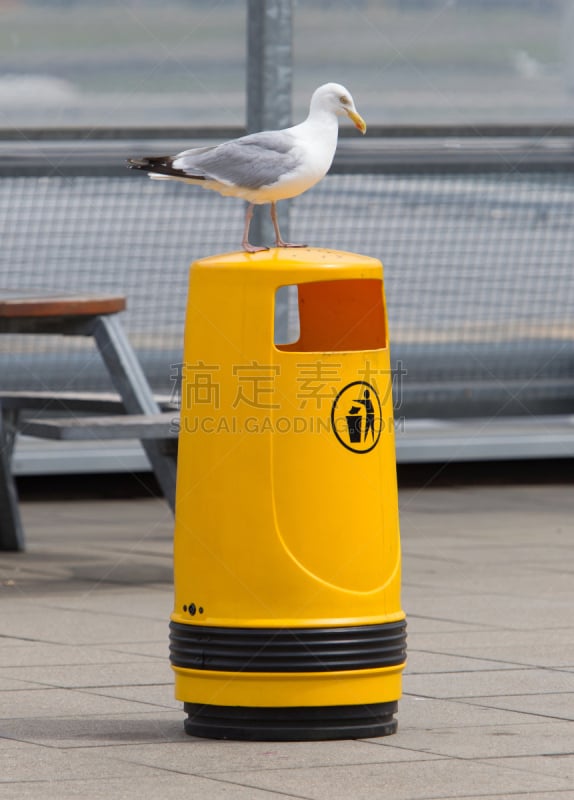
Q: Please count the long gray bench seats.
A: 2